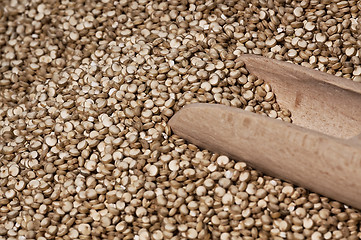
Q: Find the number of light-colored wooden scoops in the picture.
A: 1